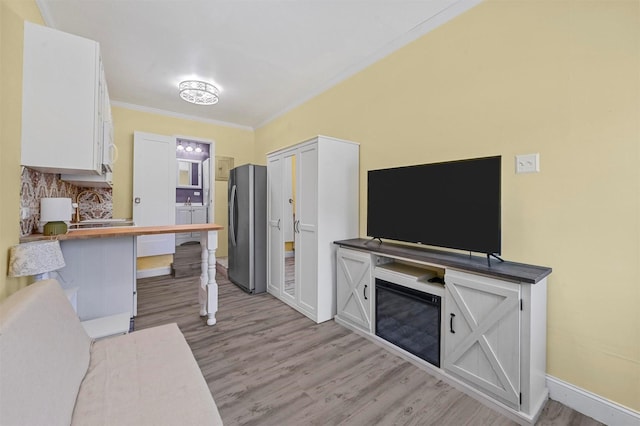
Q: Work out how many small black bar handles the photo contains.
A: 2